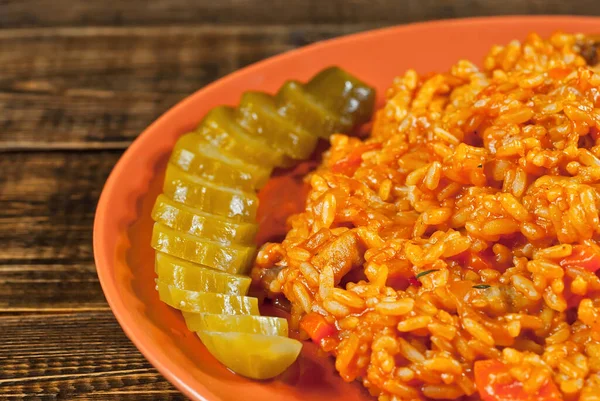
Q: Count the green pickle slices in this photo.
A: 12